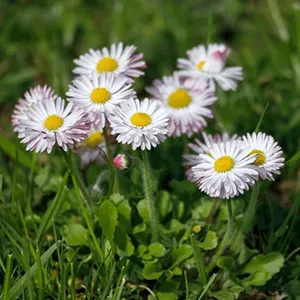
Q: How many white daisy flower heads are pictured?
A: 11